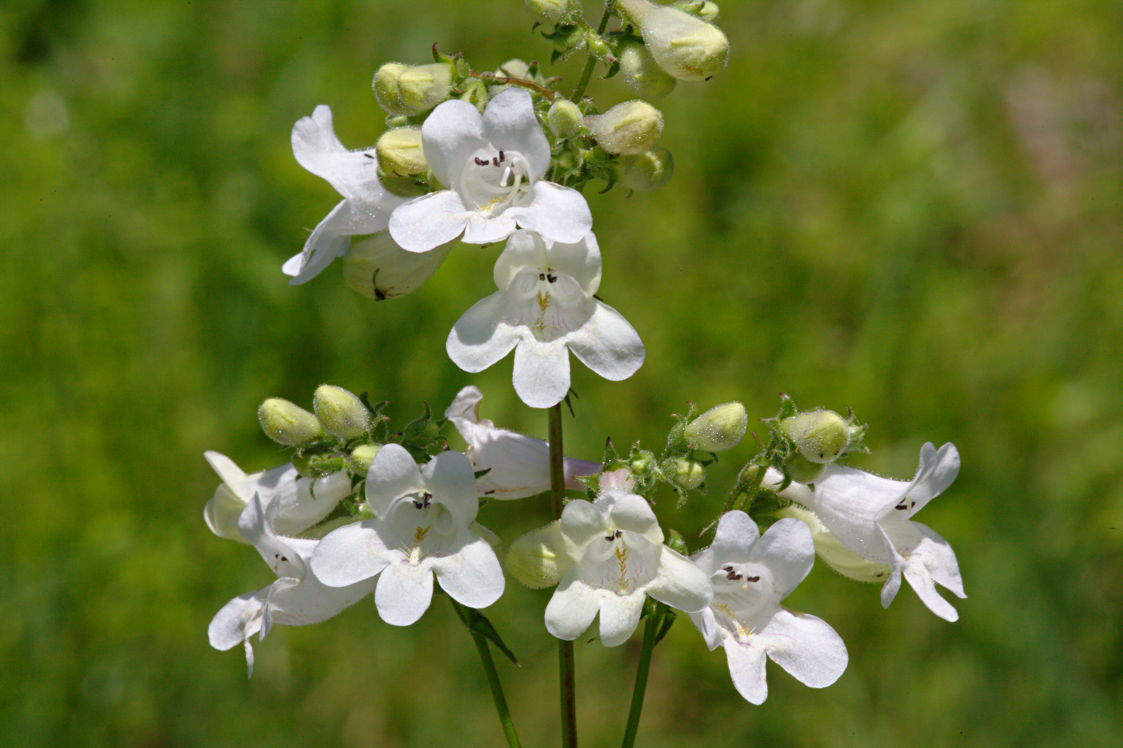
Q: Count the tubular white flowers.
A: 10